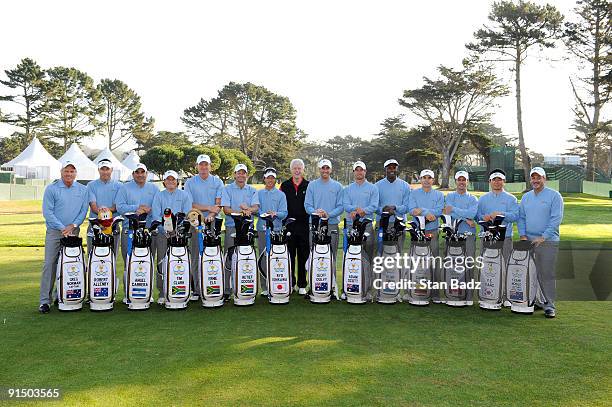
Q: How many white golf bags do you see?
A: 14